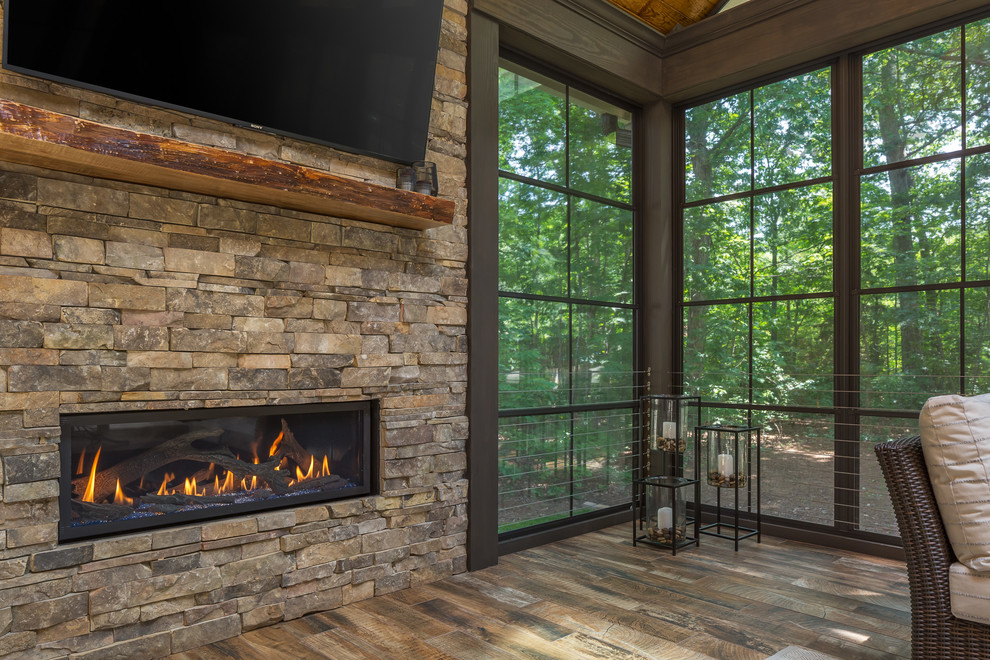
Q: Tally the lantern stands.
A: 3